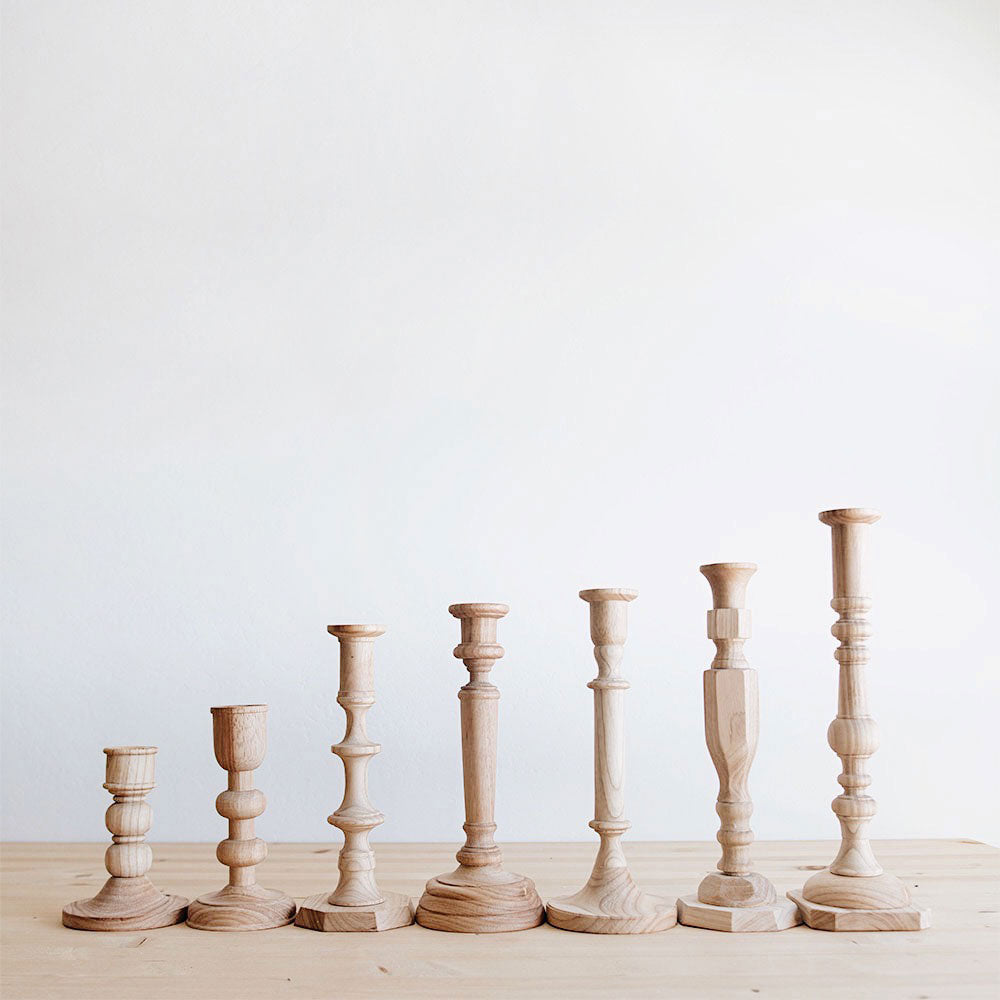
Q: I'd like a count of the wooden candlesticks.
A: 7